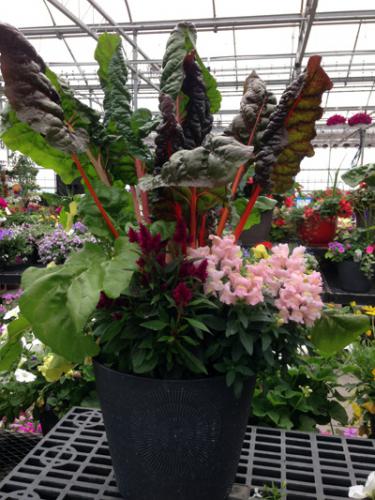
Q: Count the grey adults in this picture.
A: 0